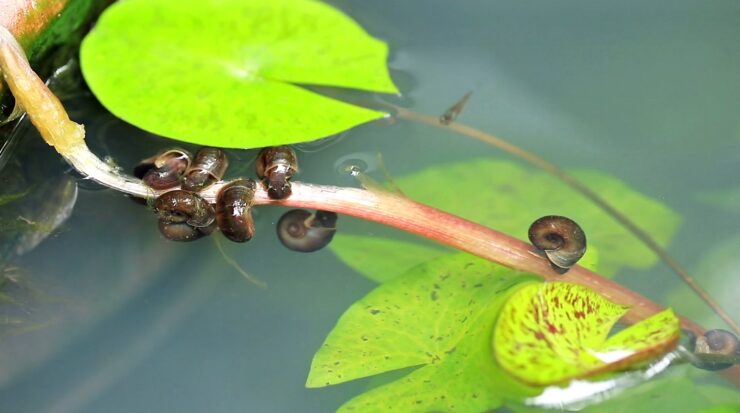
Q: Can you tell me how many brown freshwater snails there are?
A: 8